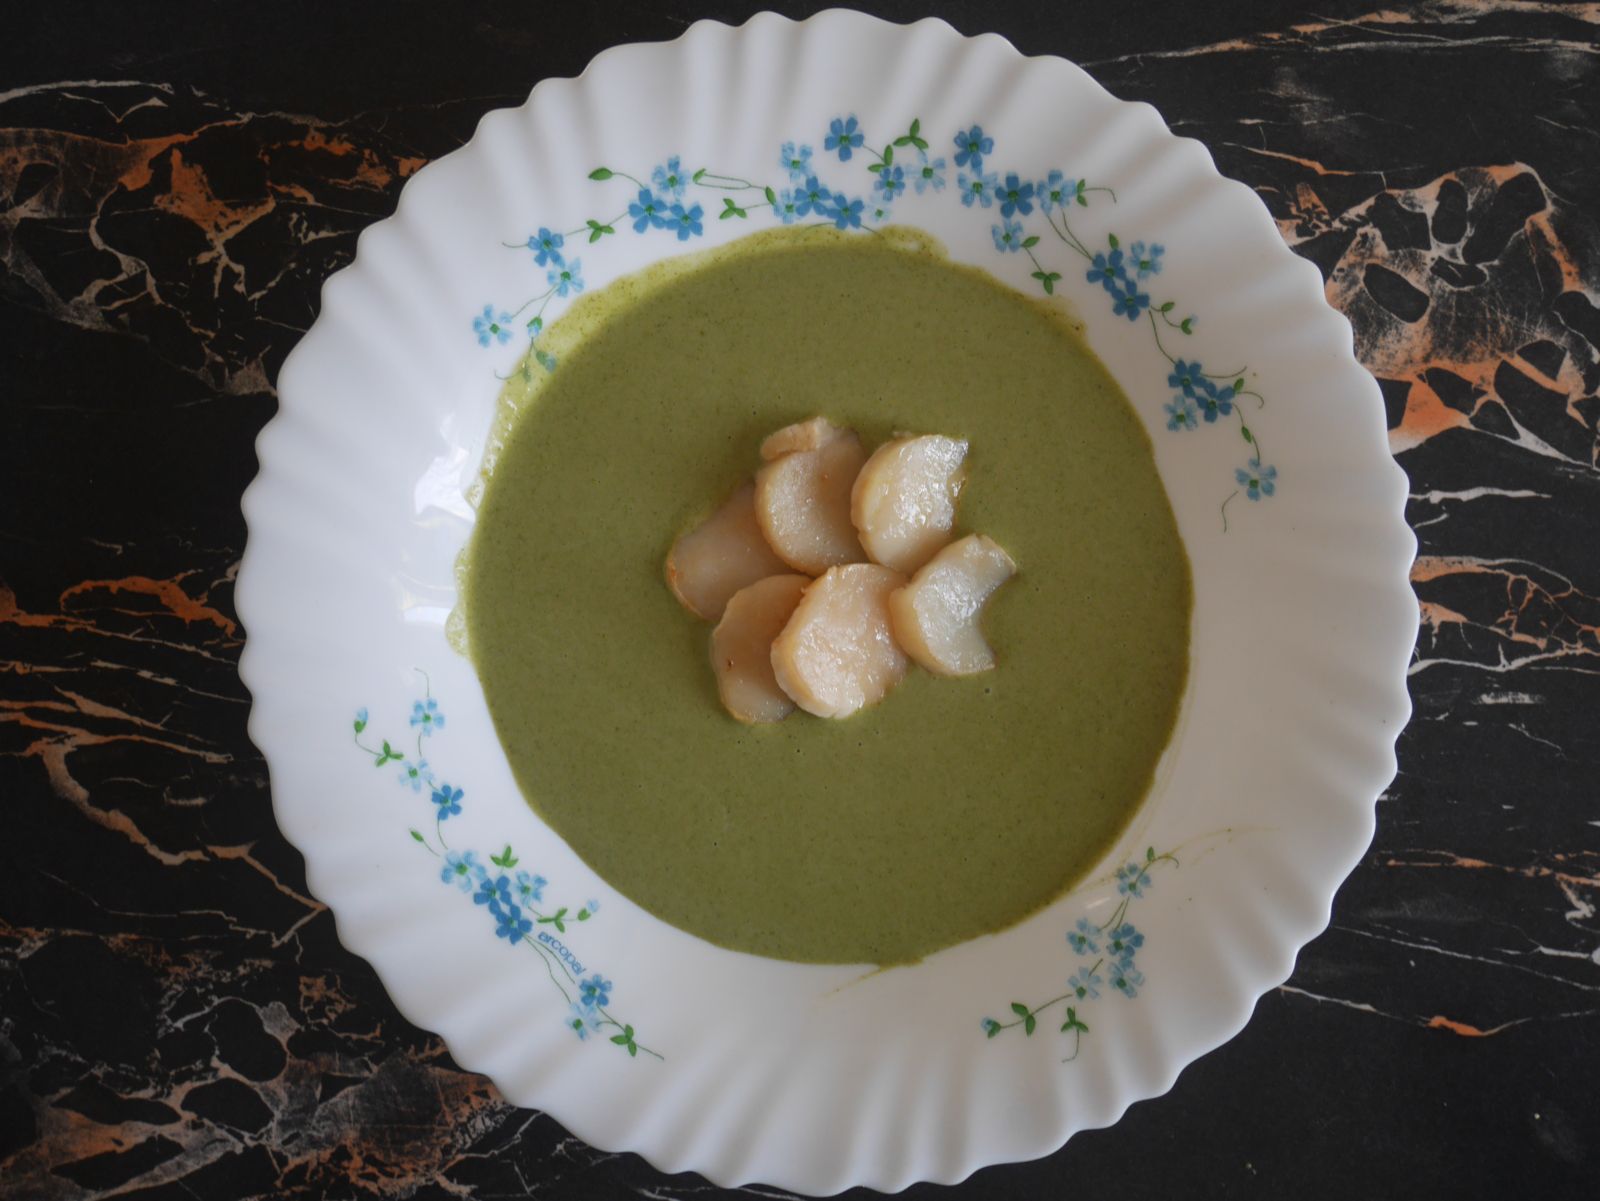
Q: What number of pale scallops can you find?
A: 6